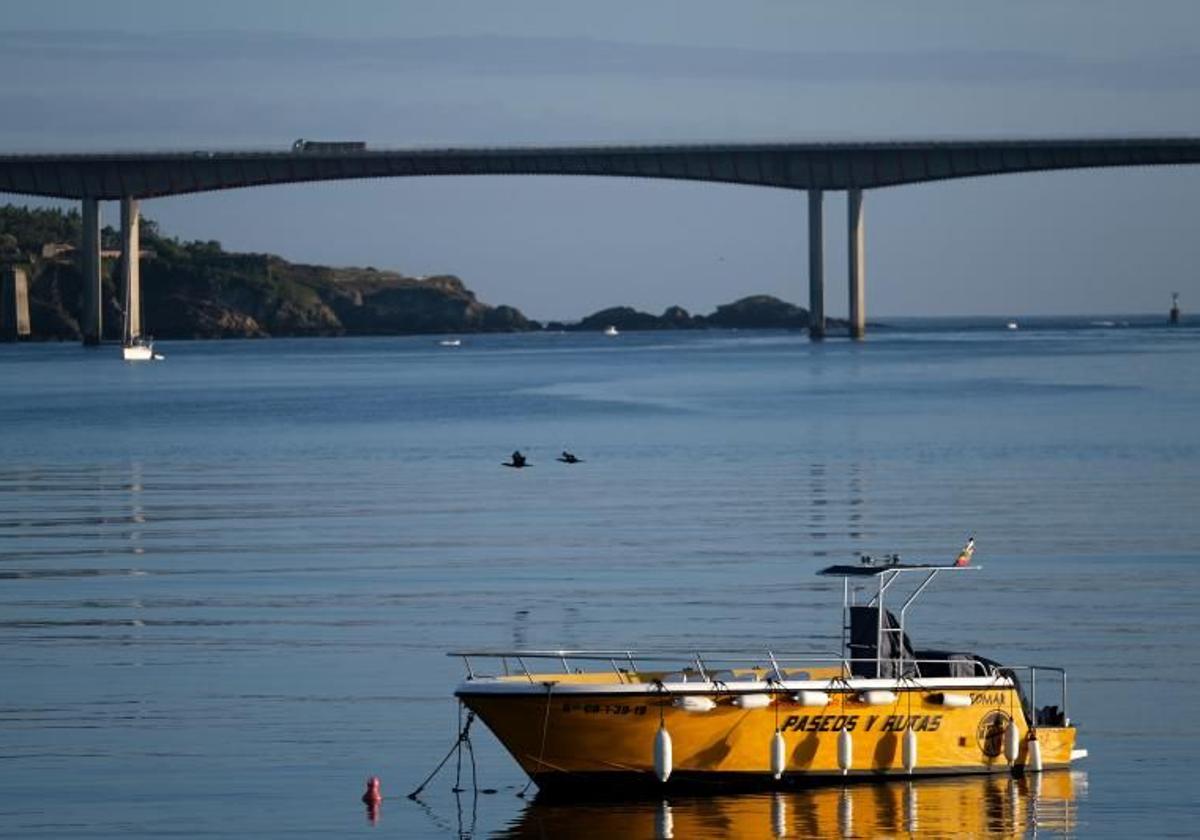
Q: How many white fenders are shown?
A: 11